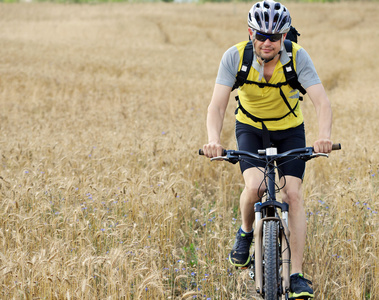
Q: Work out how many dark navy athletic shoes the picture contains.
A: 2